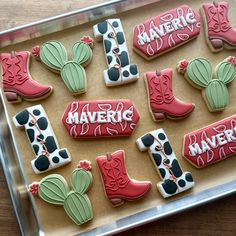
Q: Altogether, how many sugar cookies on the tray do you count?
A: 13